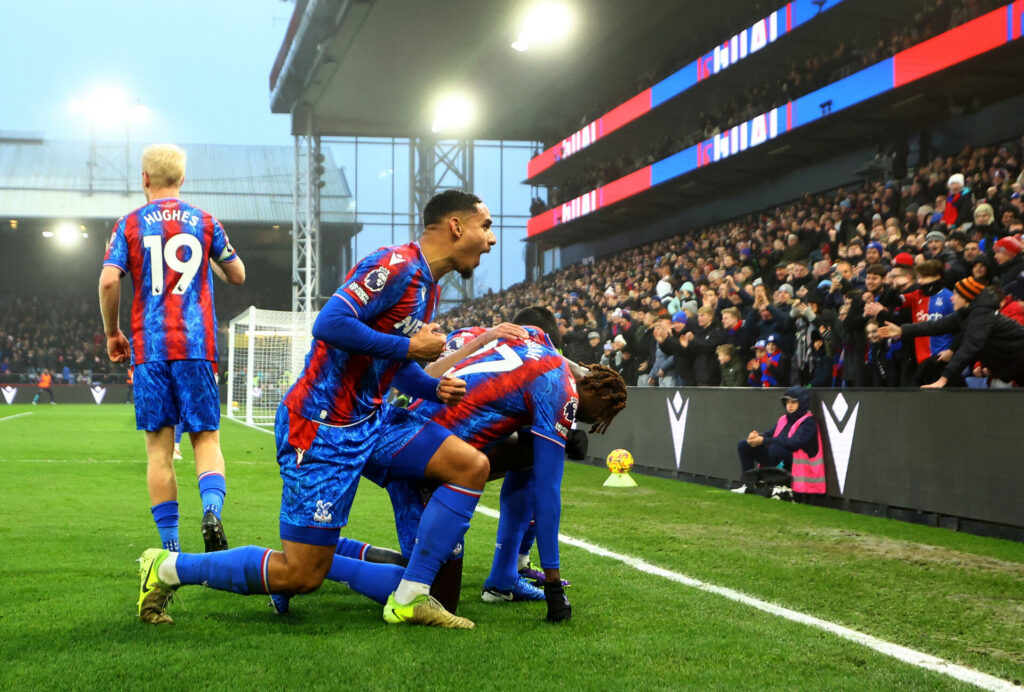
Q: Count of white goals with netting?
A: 1